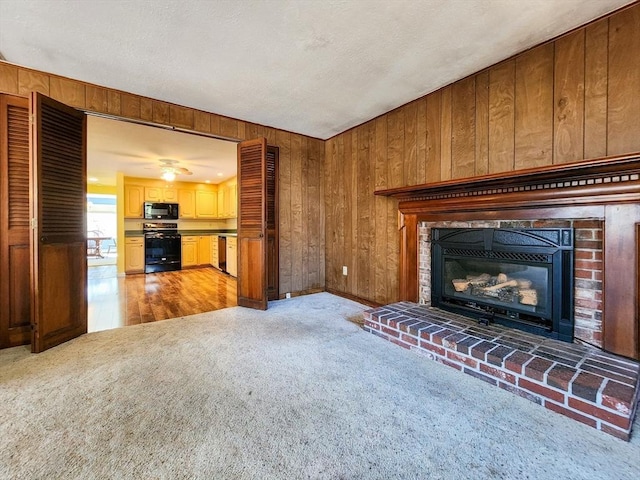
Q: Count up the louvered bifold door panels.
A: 4